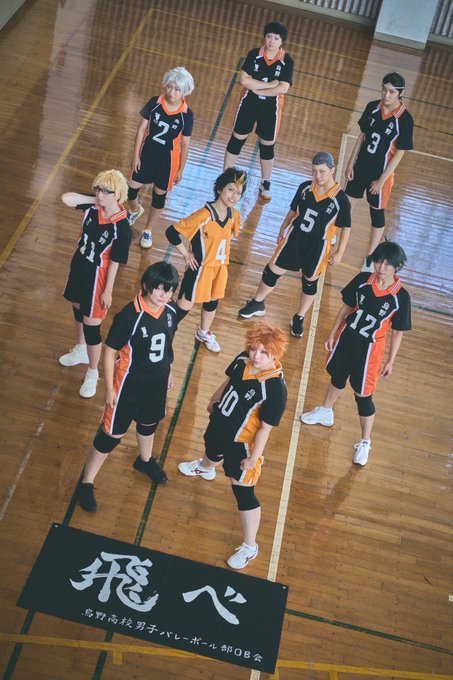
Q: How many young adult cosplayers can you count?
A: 9